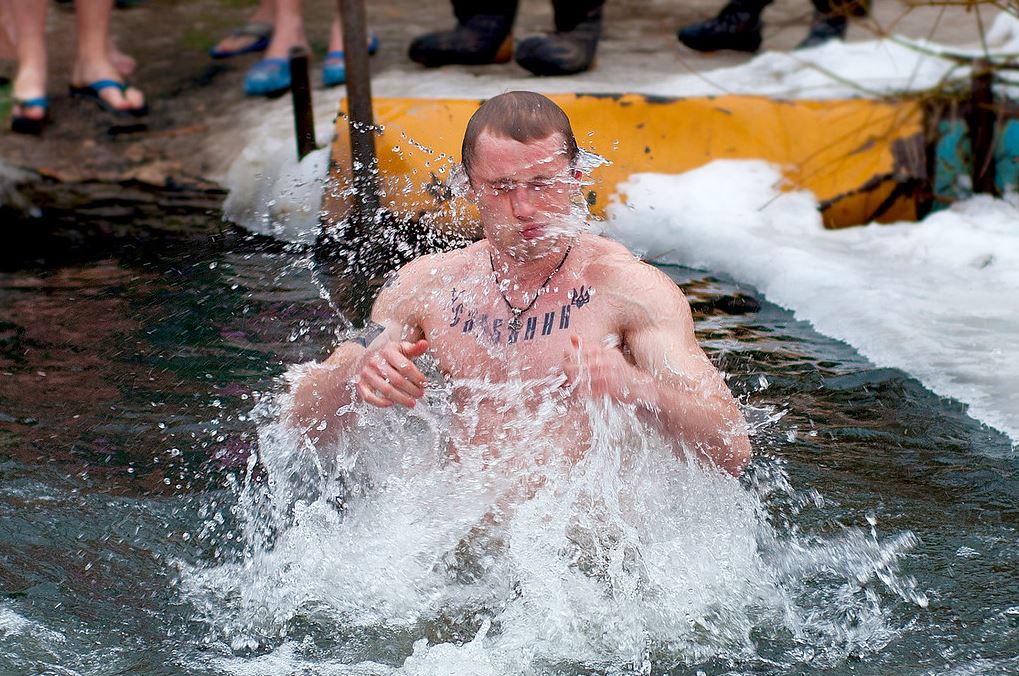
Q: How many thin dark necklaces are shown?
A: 1